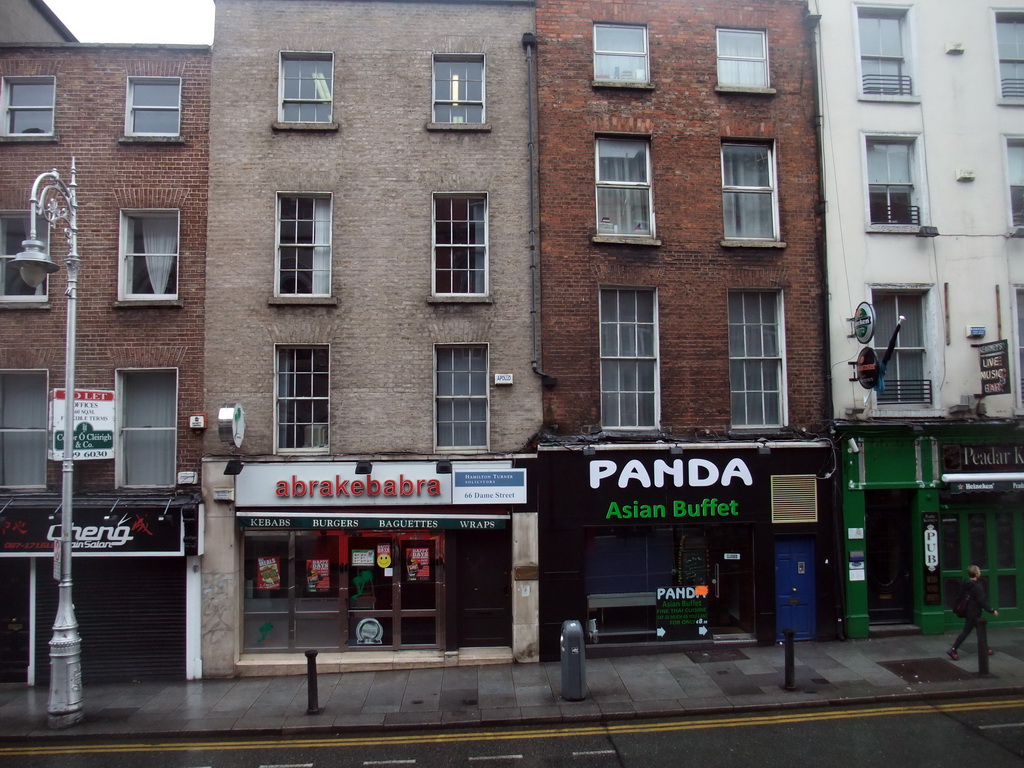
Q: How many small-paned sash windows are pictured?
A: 8